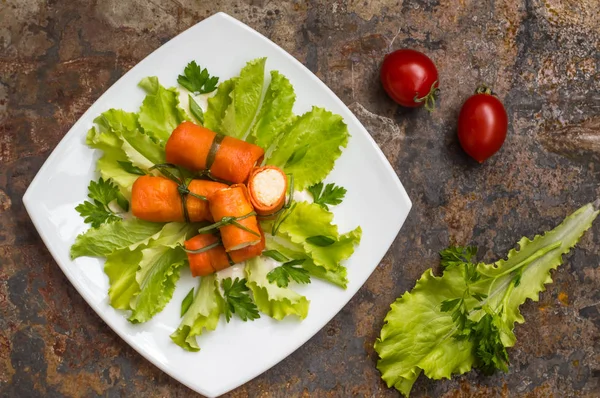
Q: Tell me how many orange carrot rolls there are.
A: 5